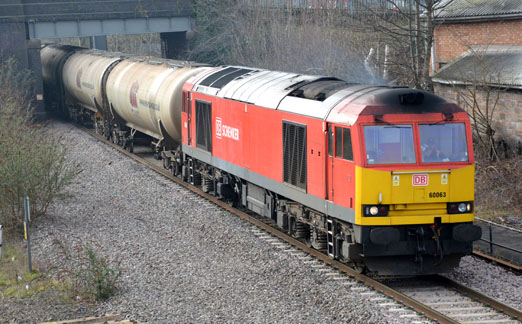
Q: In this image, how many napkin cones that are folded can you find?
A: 0